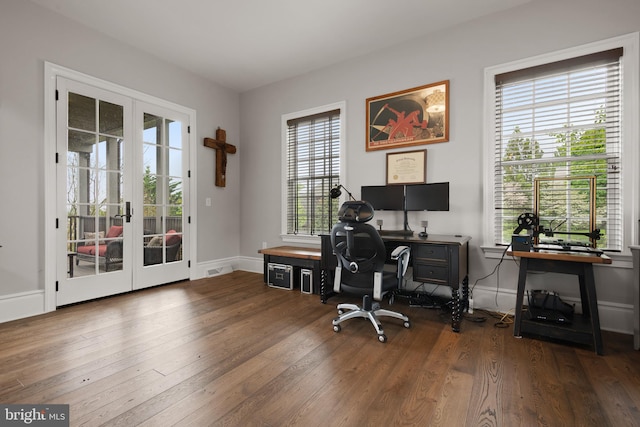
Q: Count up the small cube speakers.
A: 2